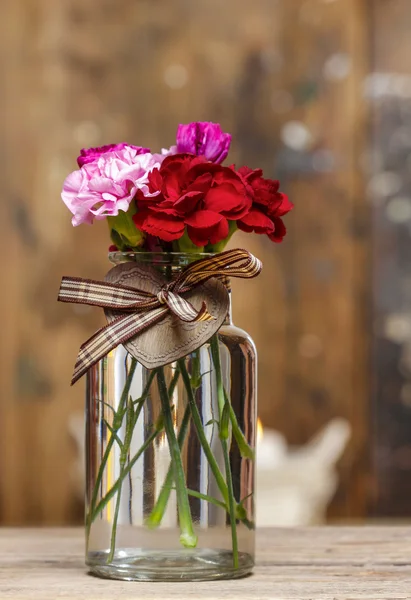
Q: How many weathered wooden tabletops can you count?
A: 1